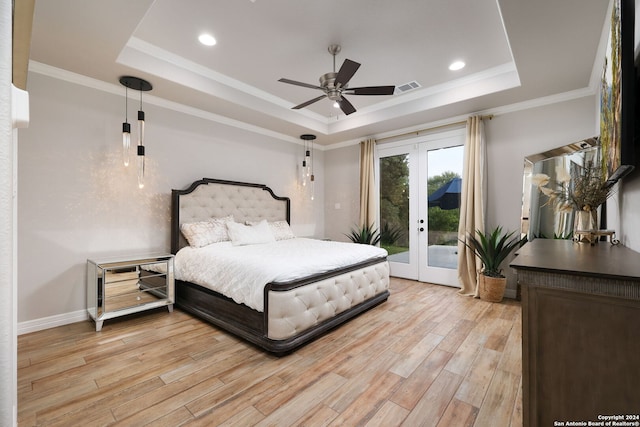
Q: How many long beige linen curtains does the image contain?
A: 2